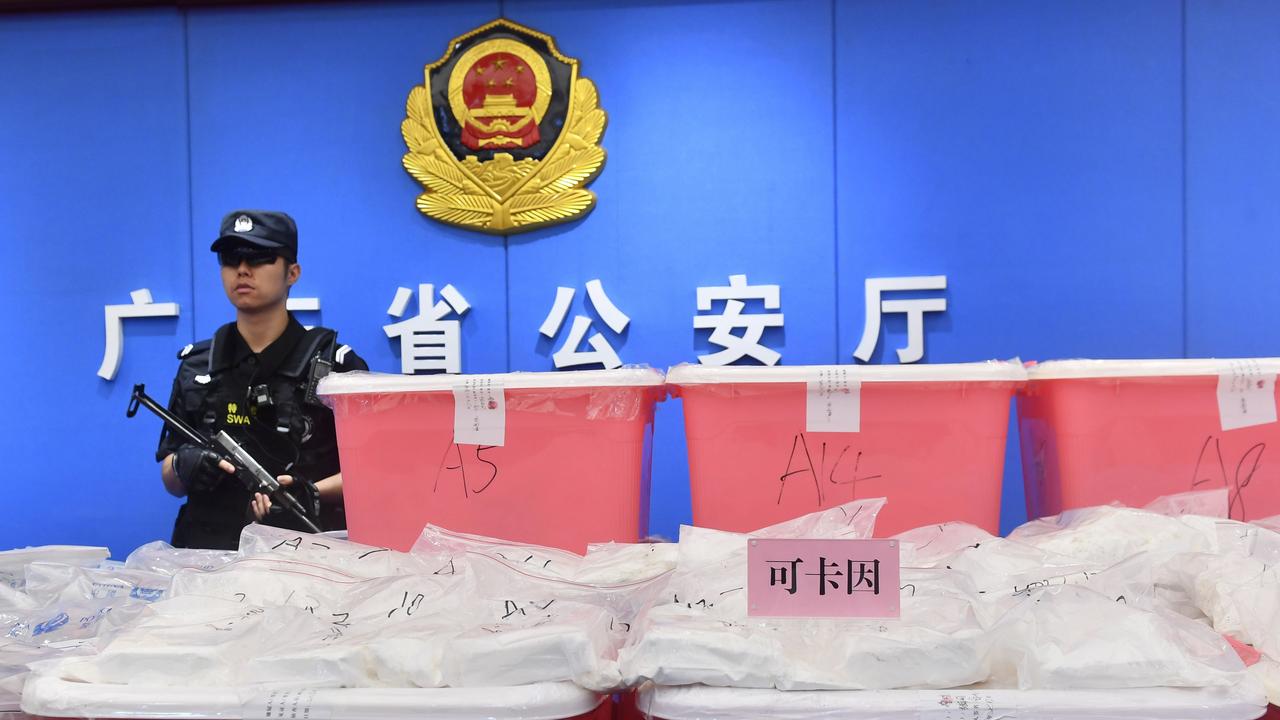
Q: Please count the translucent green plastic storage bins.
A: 0